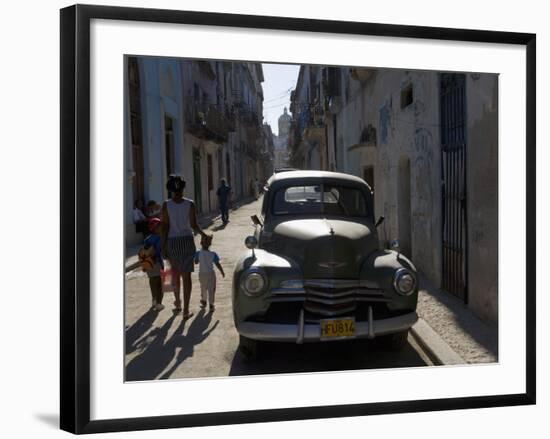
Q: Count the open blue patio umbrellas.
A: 0